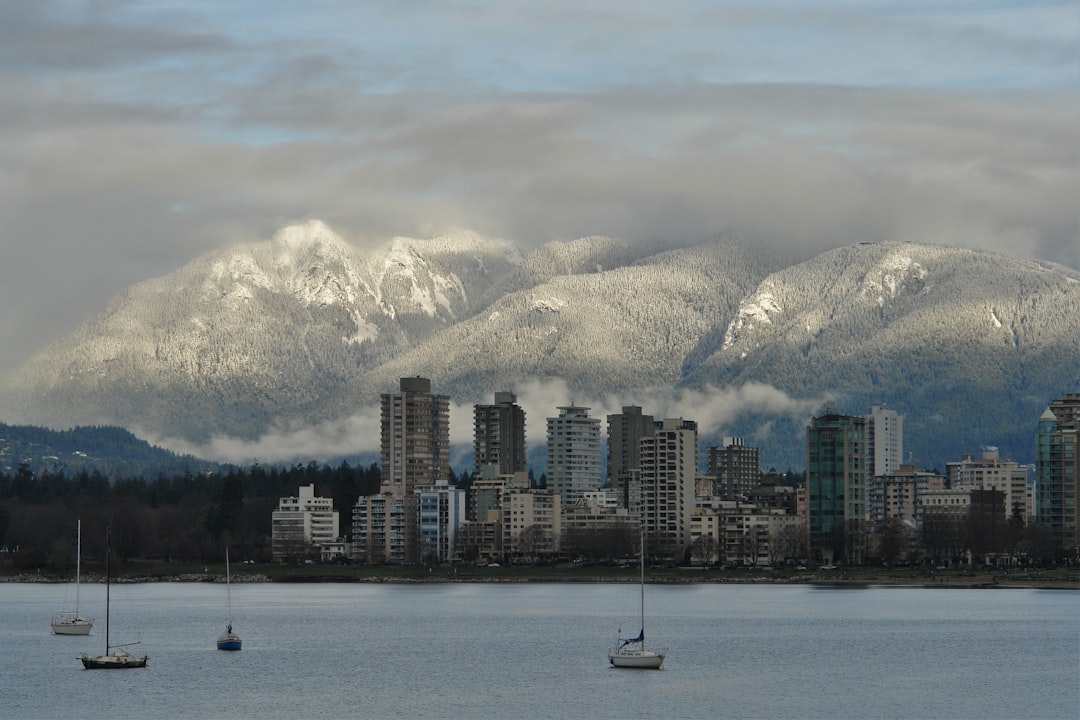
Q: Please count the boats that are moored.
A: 4